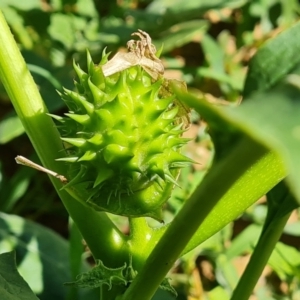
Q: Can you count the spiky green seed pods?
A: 1